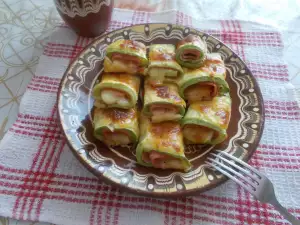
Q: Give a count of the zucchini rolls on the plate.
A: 9